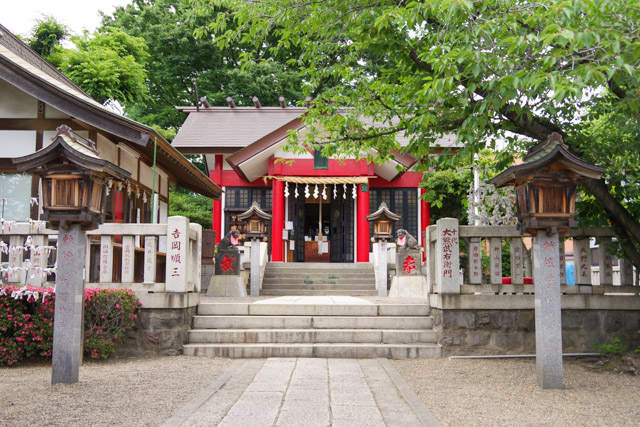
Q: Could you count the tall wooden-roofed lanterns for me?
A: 4